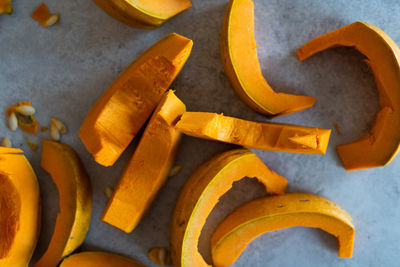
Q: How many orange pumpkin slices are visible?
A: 11